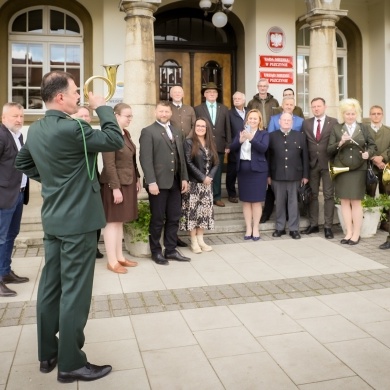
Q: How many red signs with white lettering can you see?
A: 2